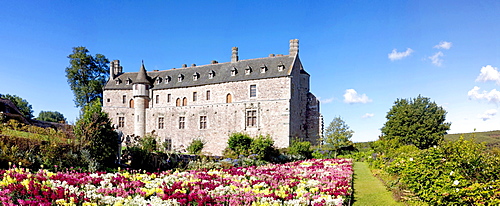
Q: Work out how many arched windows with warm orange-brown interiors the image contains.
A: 4